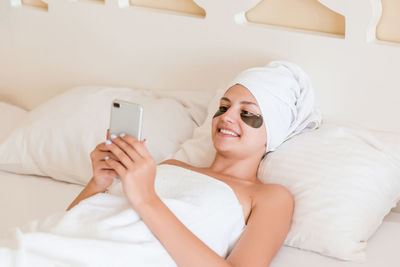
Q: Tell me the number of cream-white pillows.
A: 3